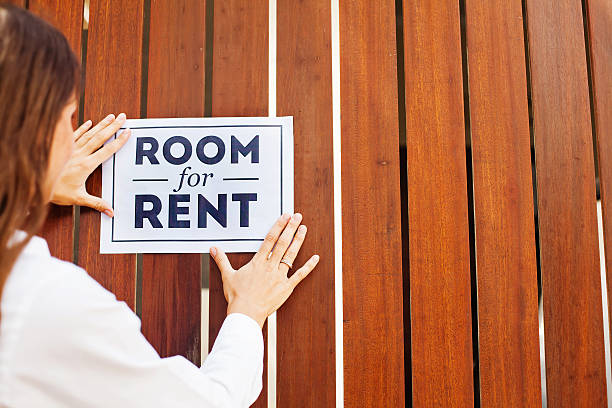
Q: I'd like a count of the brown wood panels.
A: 11